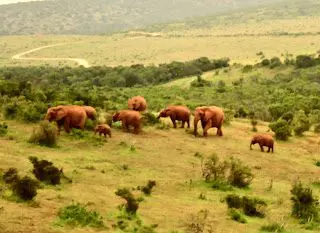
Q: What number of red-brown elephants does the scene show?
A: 8